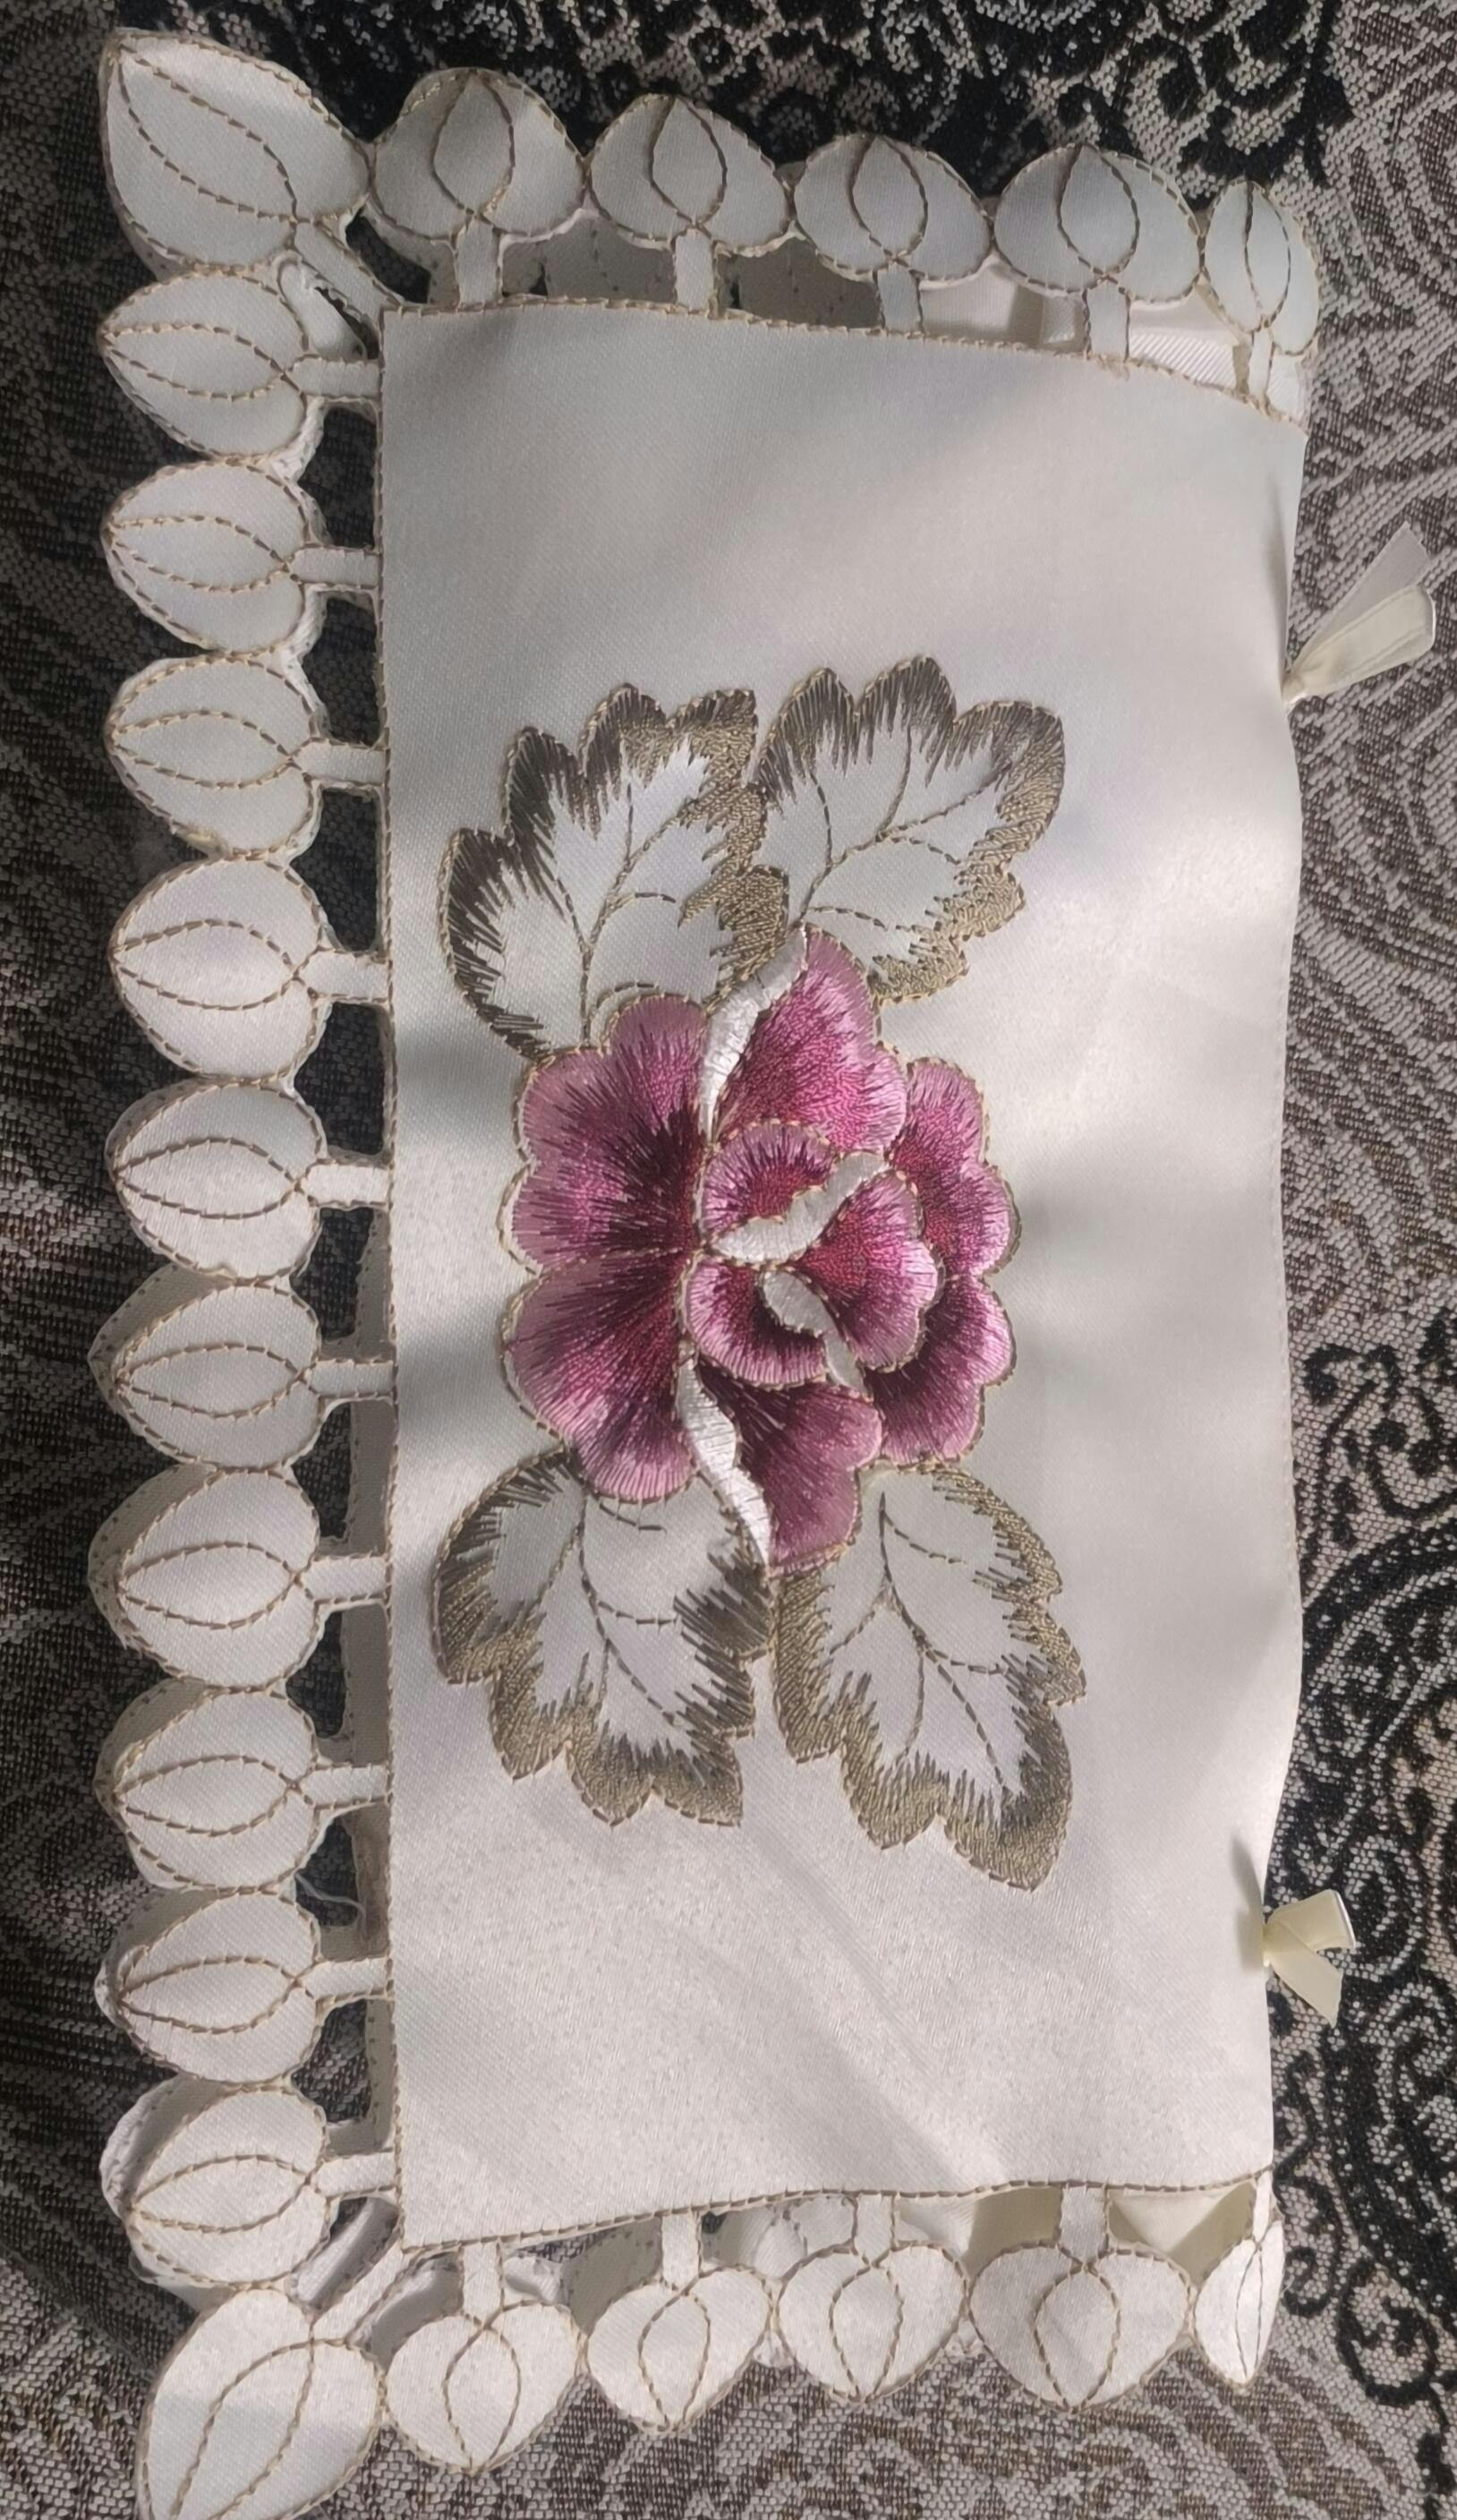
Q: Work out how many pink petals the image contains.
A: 9